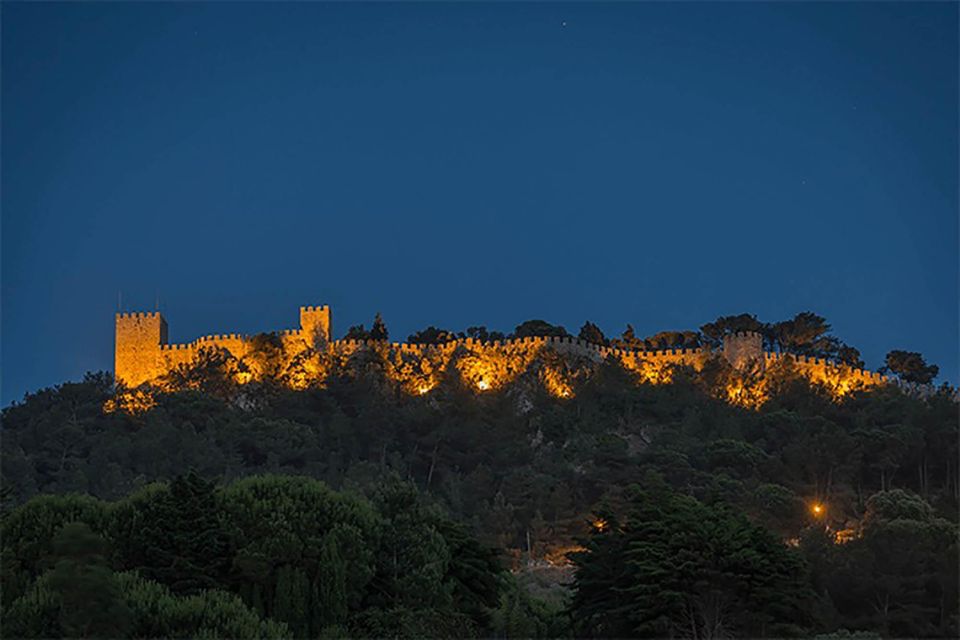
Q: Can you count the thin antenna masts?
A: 2